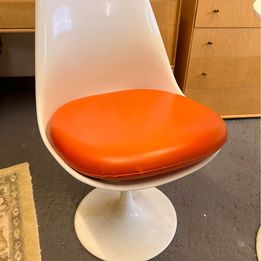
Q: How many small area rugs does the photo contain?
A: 1